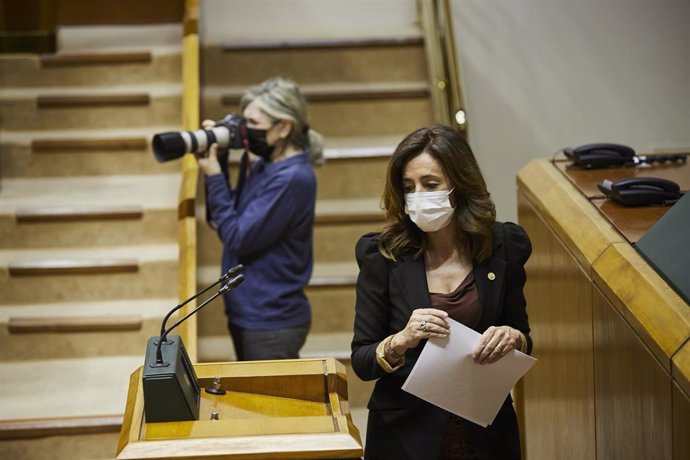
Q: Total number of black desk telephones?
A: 2